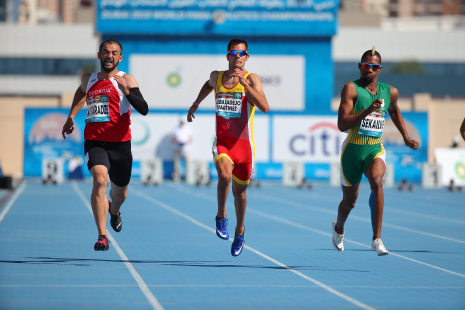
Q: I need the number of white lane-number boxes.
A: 7